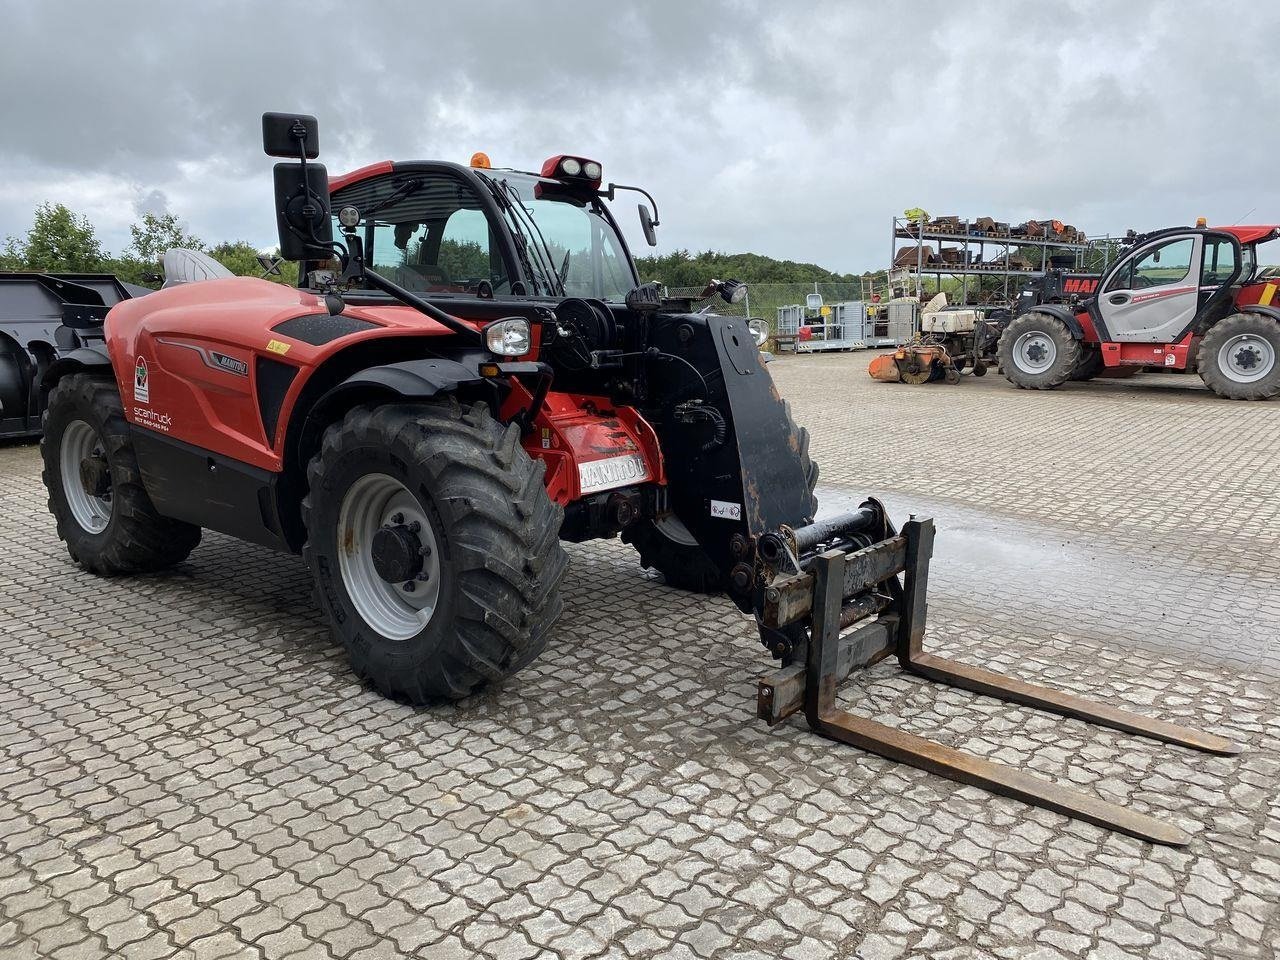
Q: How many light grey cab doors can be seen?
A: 1